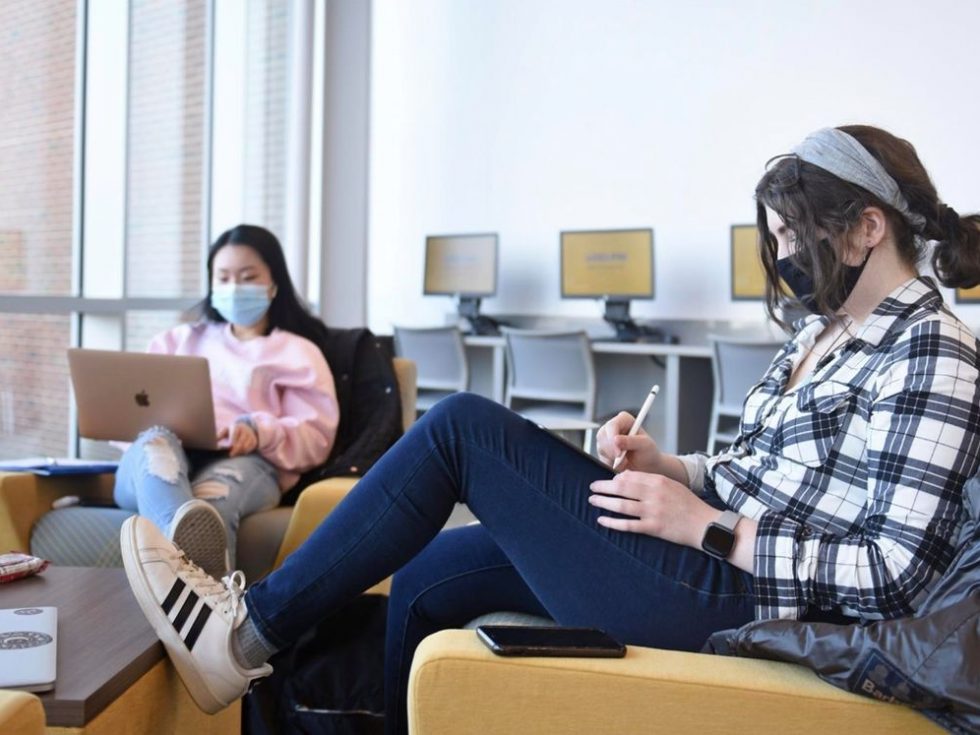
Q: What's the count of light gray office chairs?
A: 3